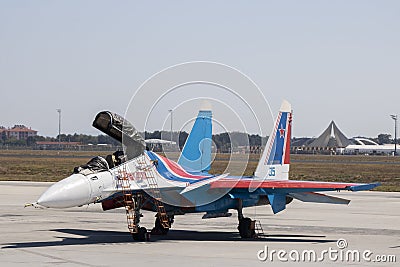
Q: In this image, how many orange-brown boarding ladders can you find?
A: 2